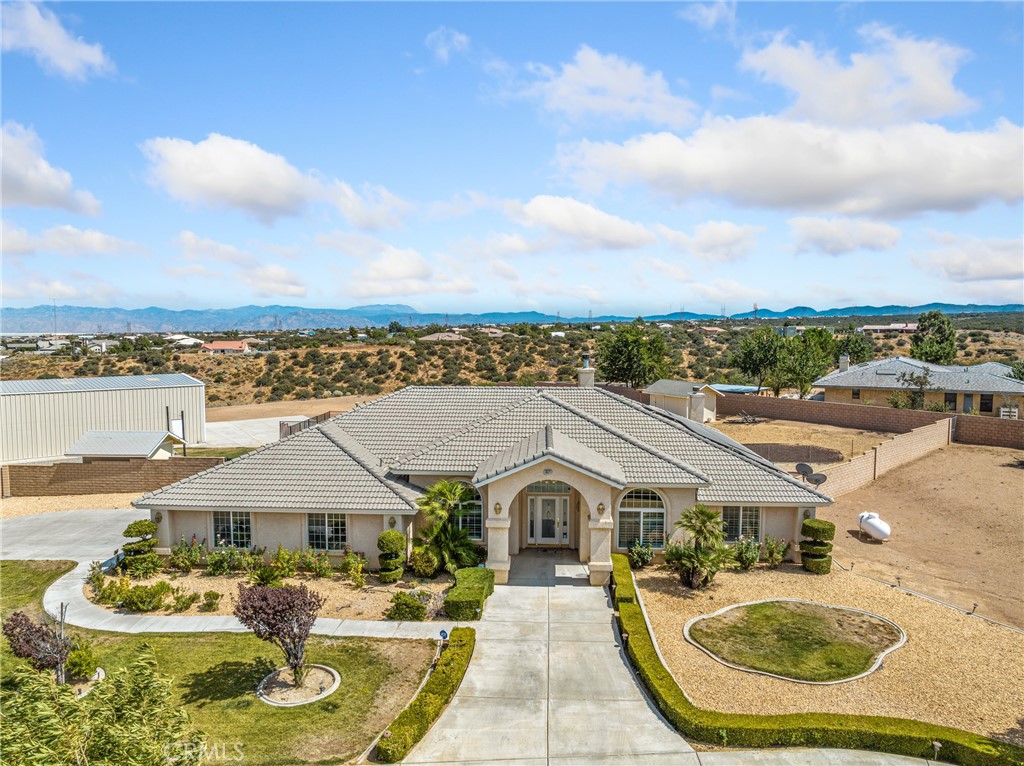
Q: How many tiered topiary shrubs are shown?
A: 3